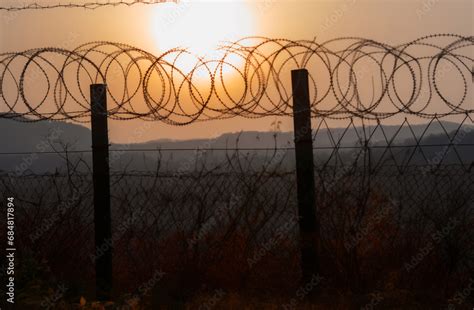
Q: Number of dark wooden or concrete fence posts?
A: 2